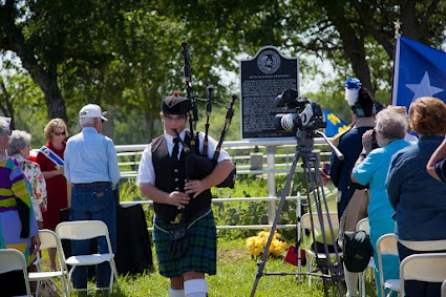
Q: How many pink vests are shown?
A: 0